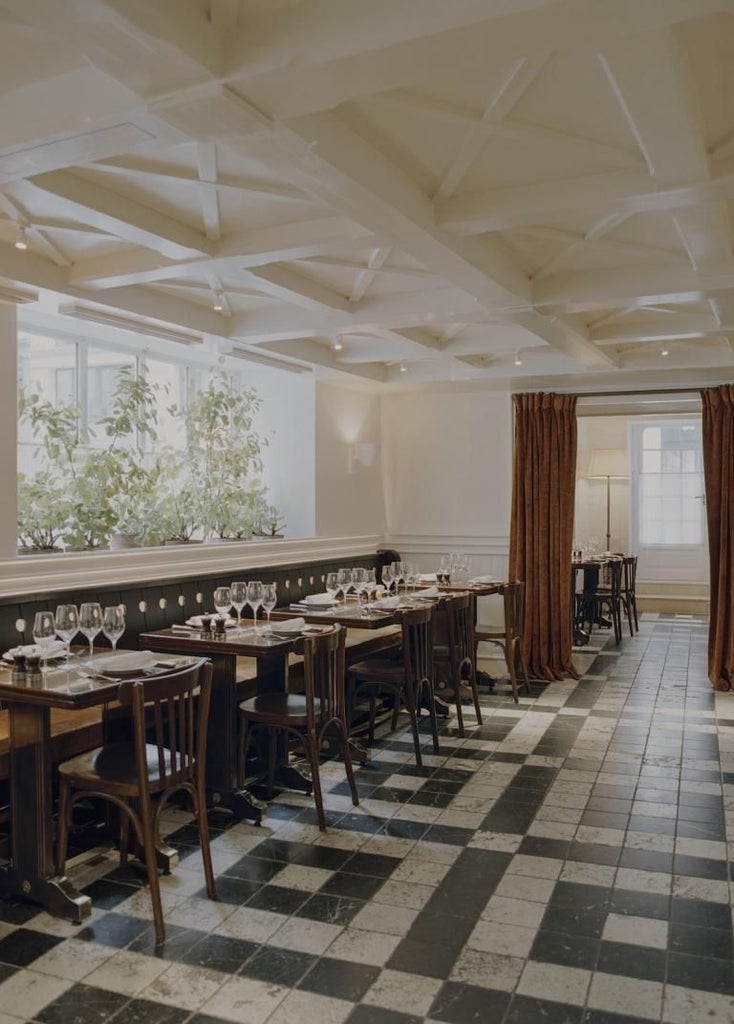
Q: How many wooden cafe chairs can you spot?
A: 7